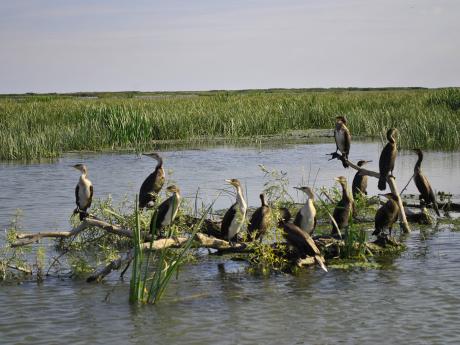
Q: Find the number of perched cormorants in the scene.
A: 13